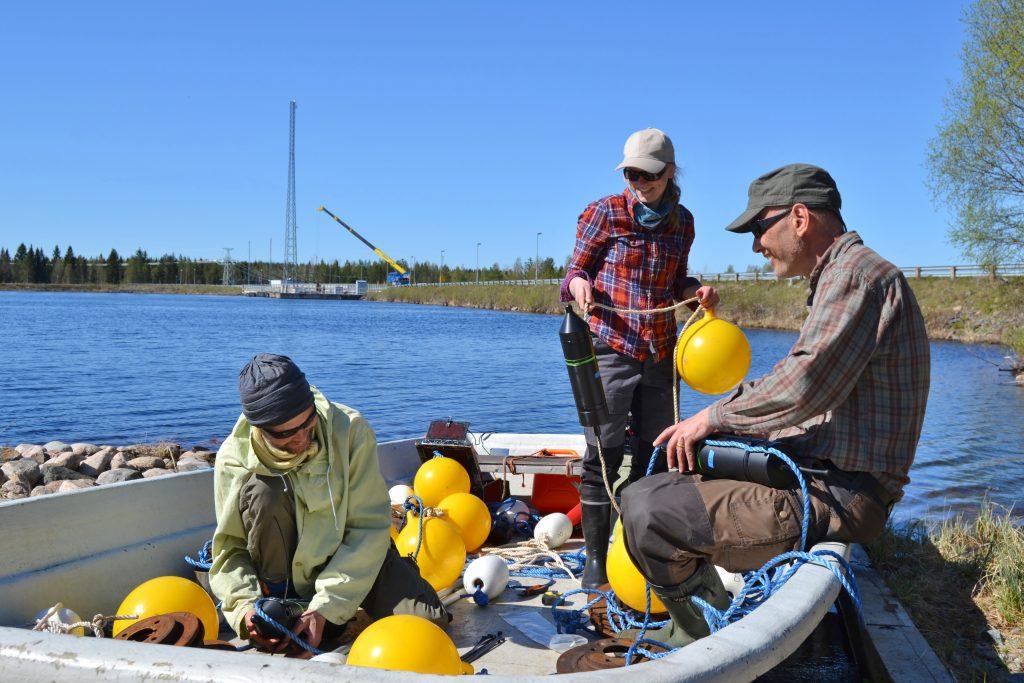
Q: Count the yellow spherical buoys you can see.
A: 7